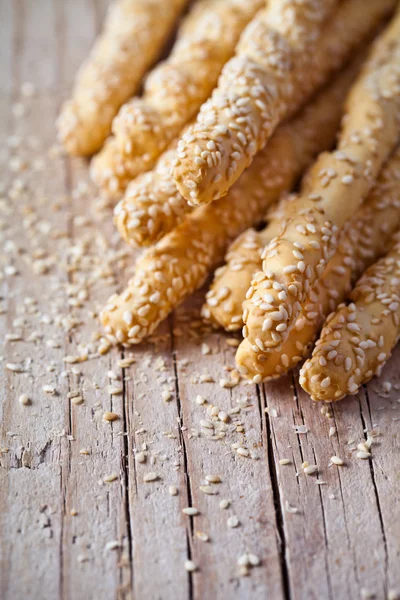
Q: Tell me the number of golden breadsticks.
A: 9